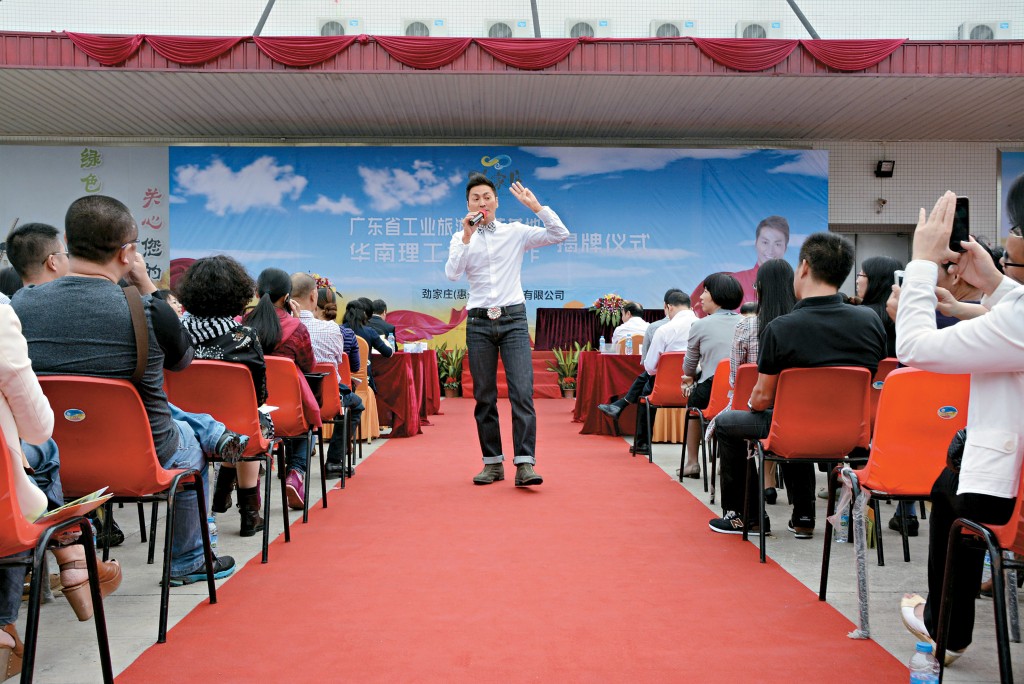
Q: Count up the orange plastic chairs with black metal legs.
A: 13